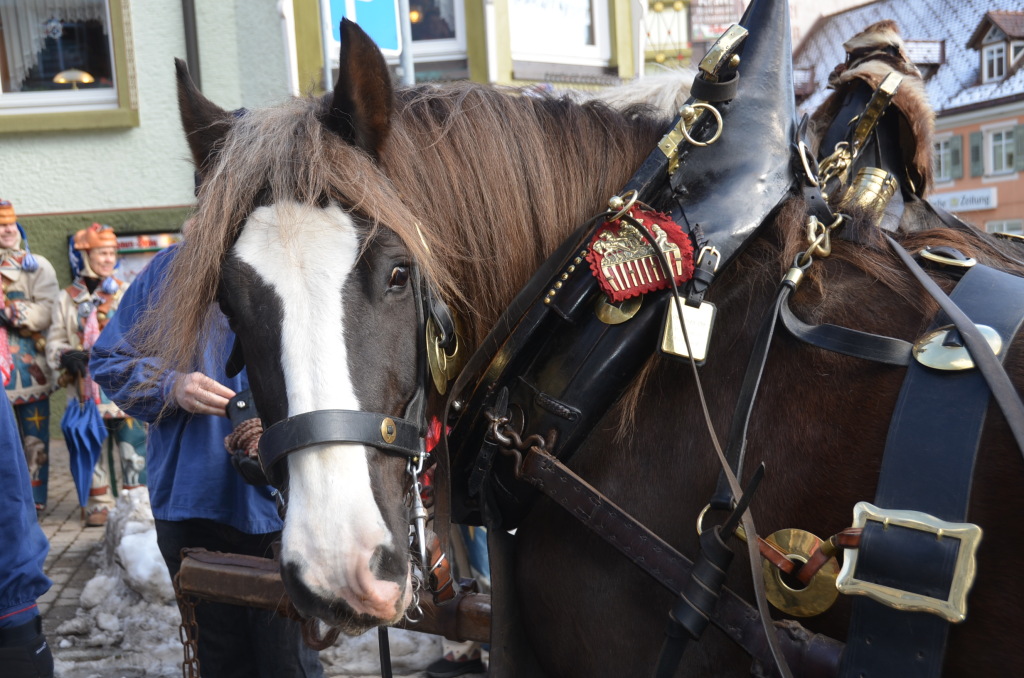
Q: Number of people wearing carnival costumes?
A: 2